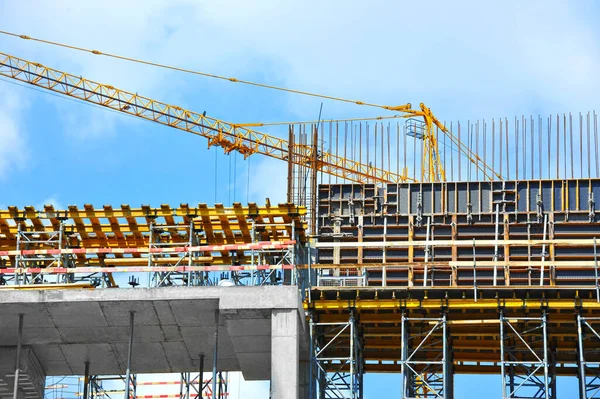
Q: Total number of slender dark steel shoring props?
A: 5